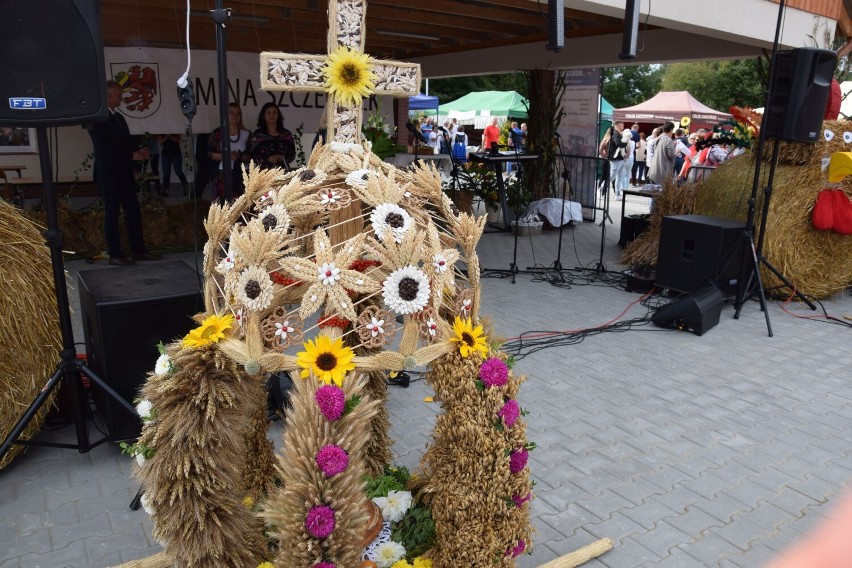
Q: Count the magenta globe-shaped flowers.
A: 9